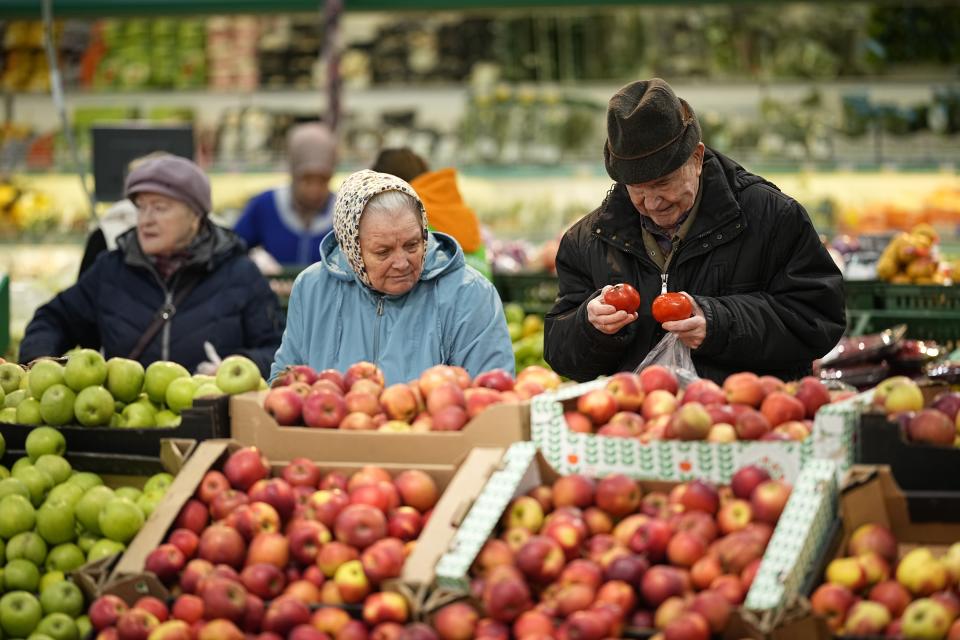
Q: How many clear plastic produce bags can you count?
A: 1